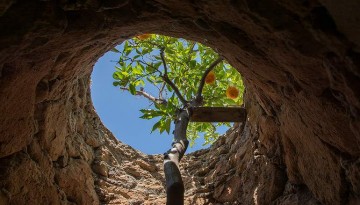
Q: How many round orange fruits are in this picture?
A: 3